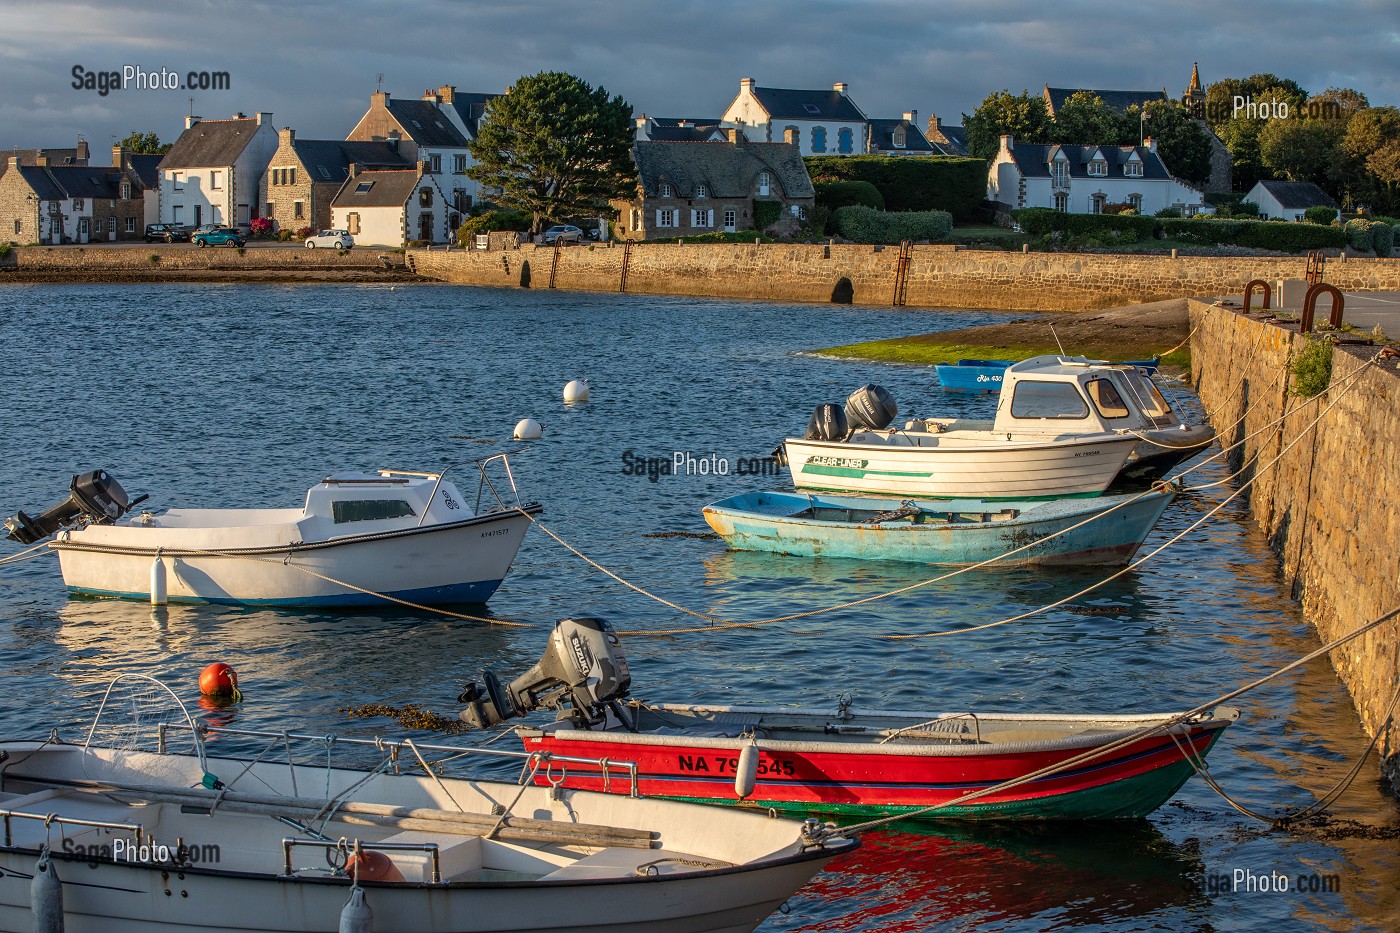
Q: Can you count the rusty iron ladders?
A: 4